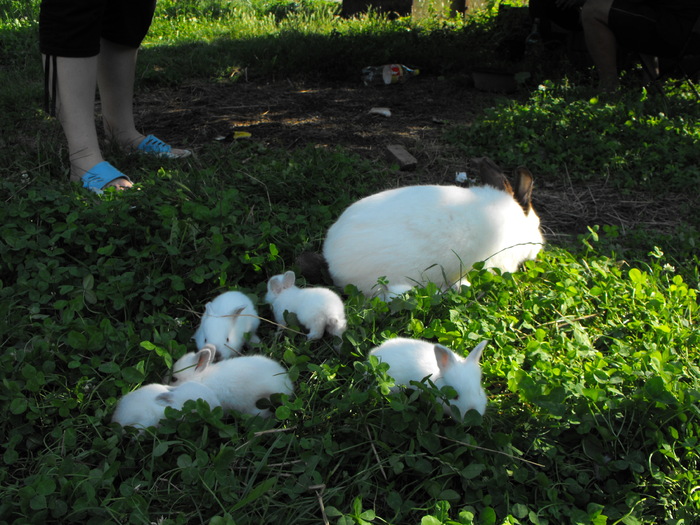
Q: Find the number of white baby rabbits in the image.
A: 5